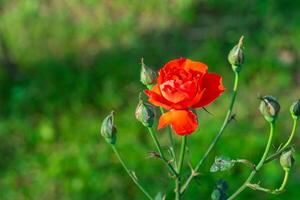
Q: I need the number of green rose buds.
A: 7